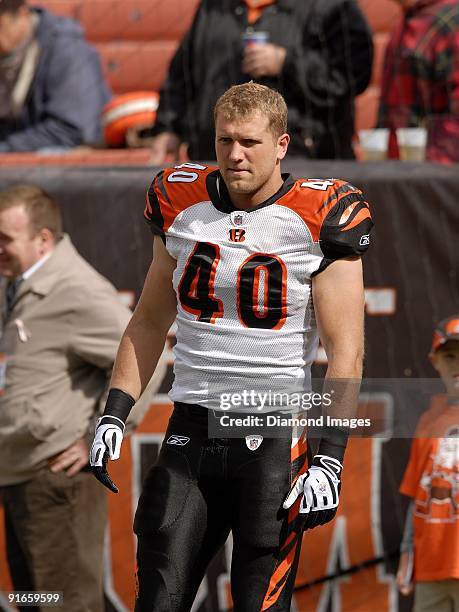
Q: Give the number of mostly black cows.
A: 0